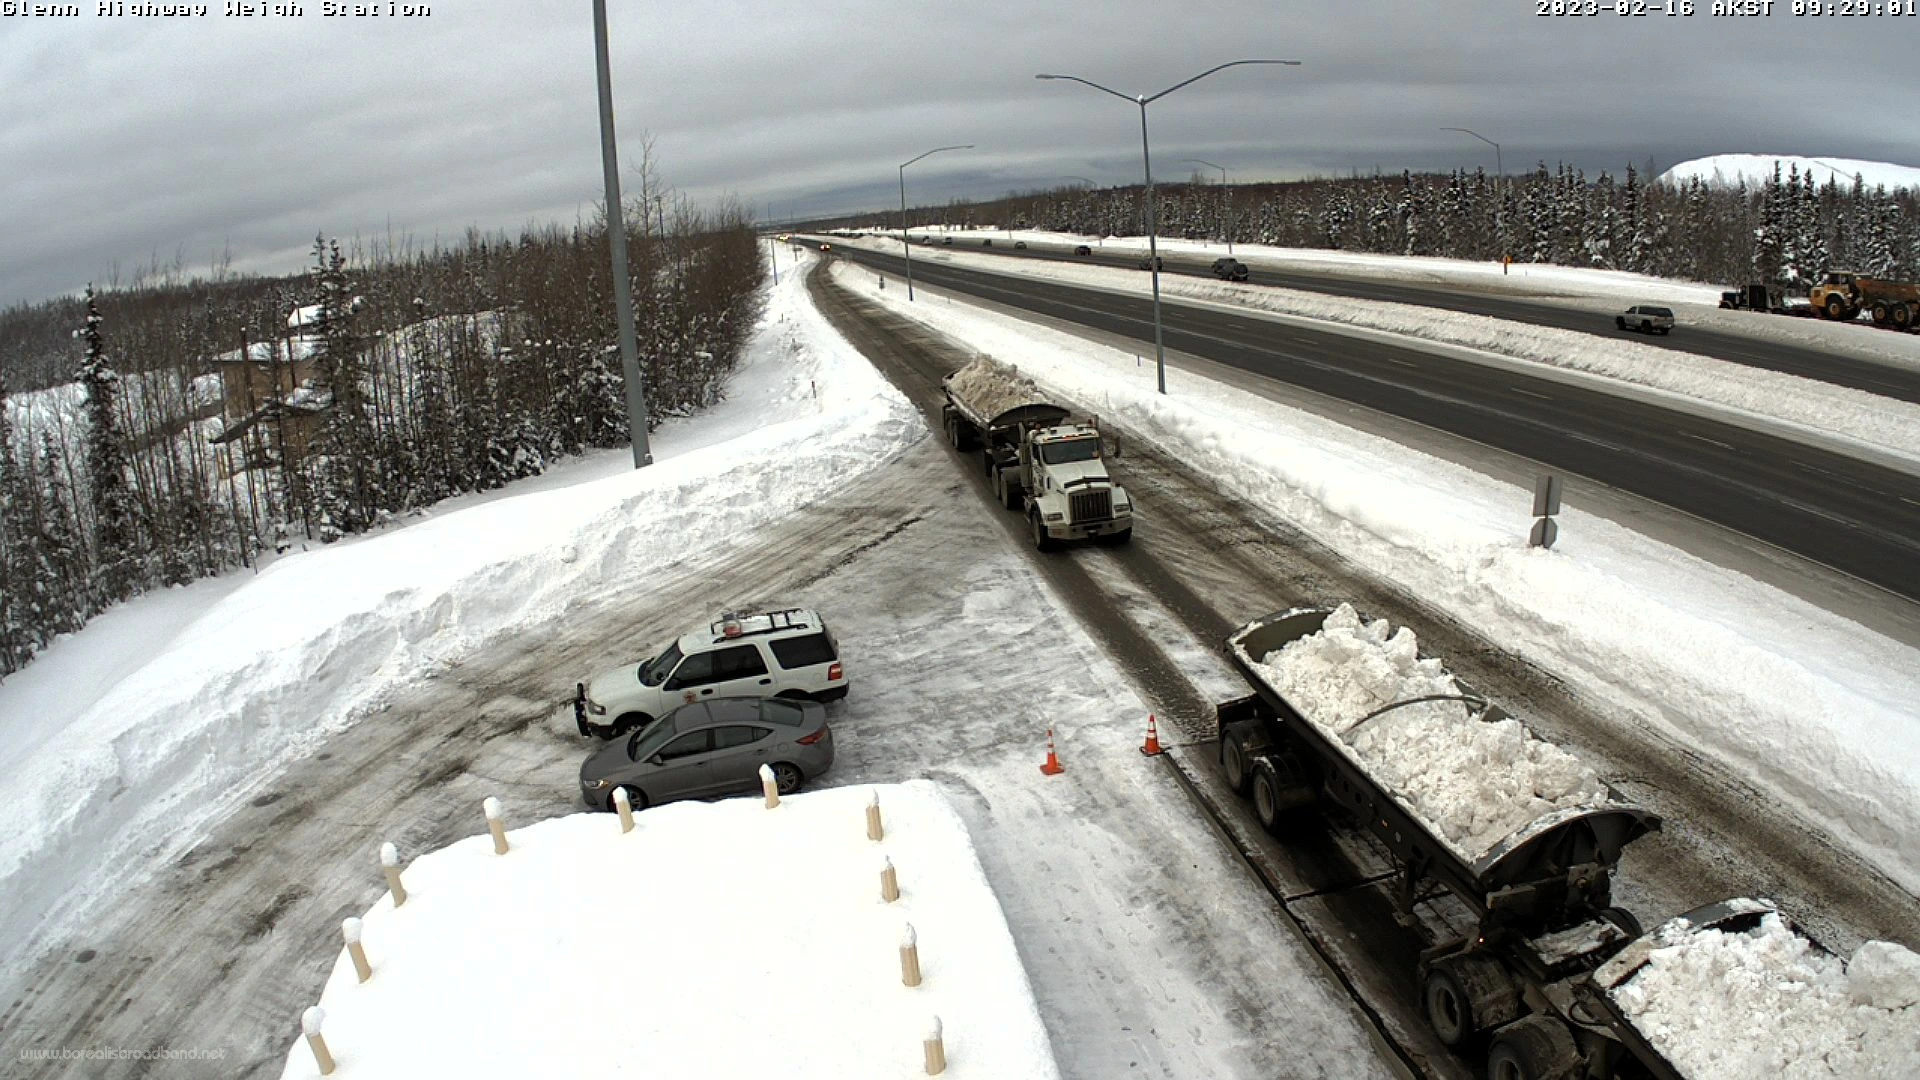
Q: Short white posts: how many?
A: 10